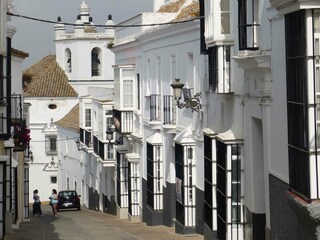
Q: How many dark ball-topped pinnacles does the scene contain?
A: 4